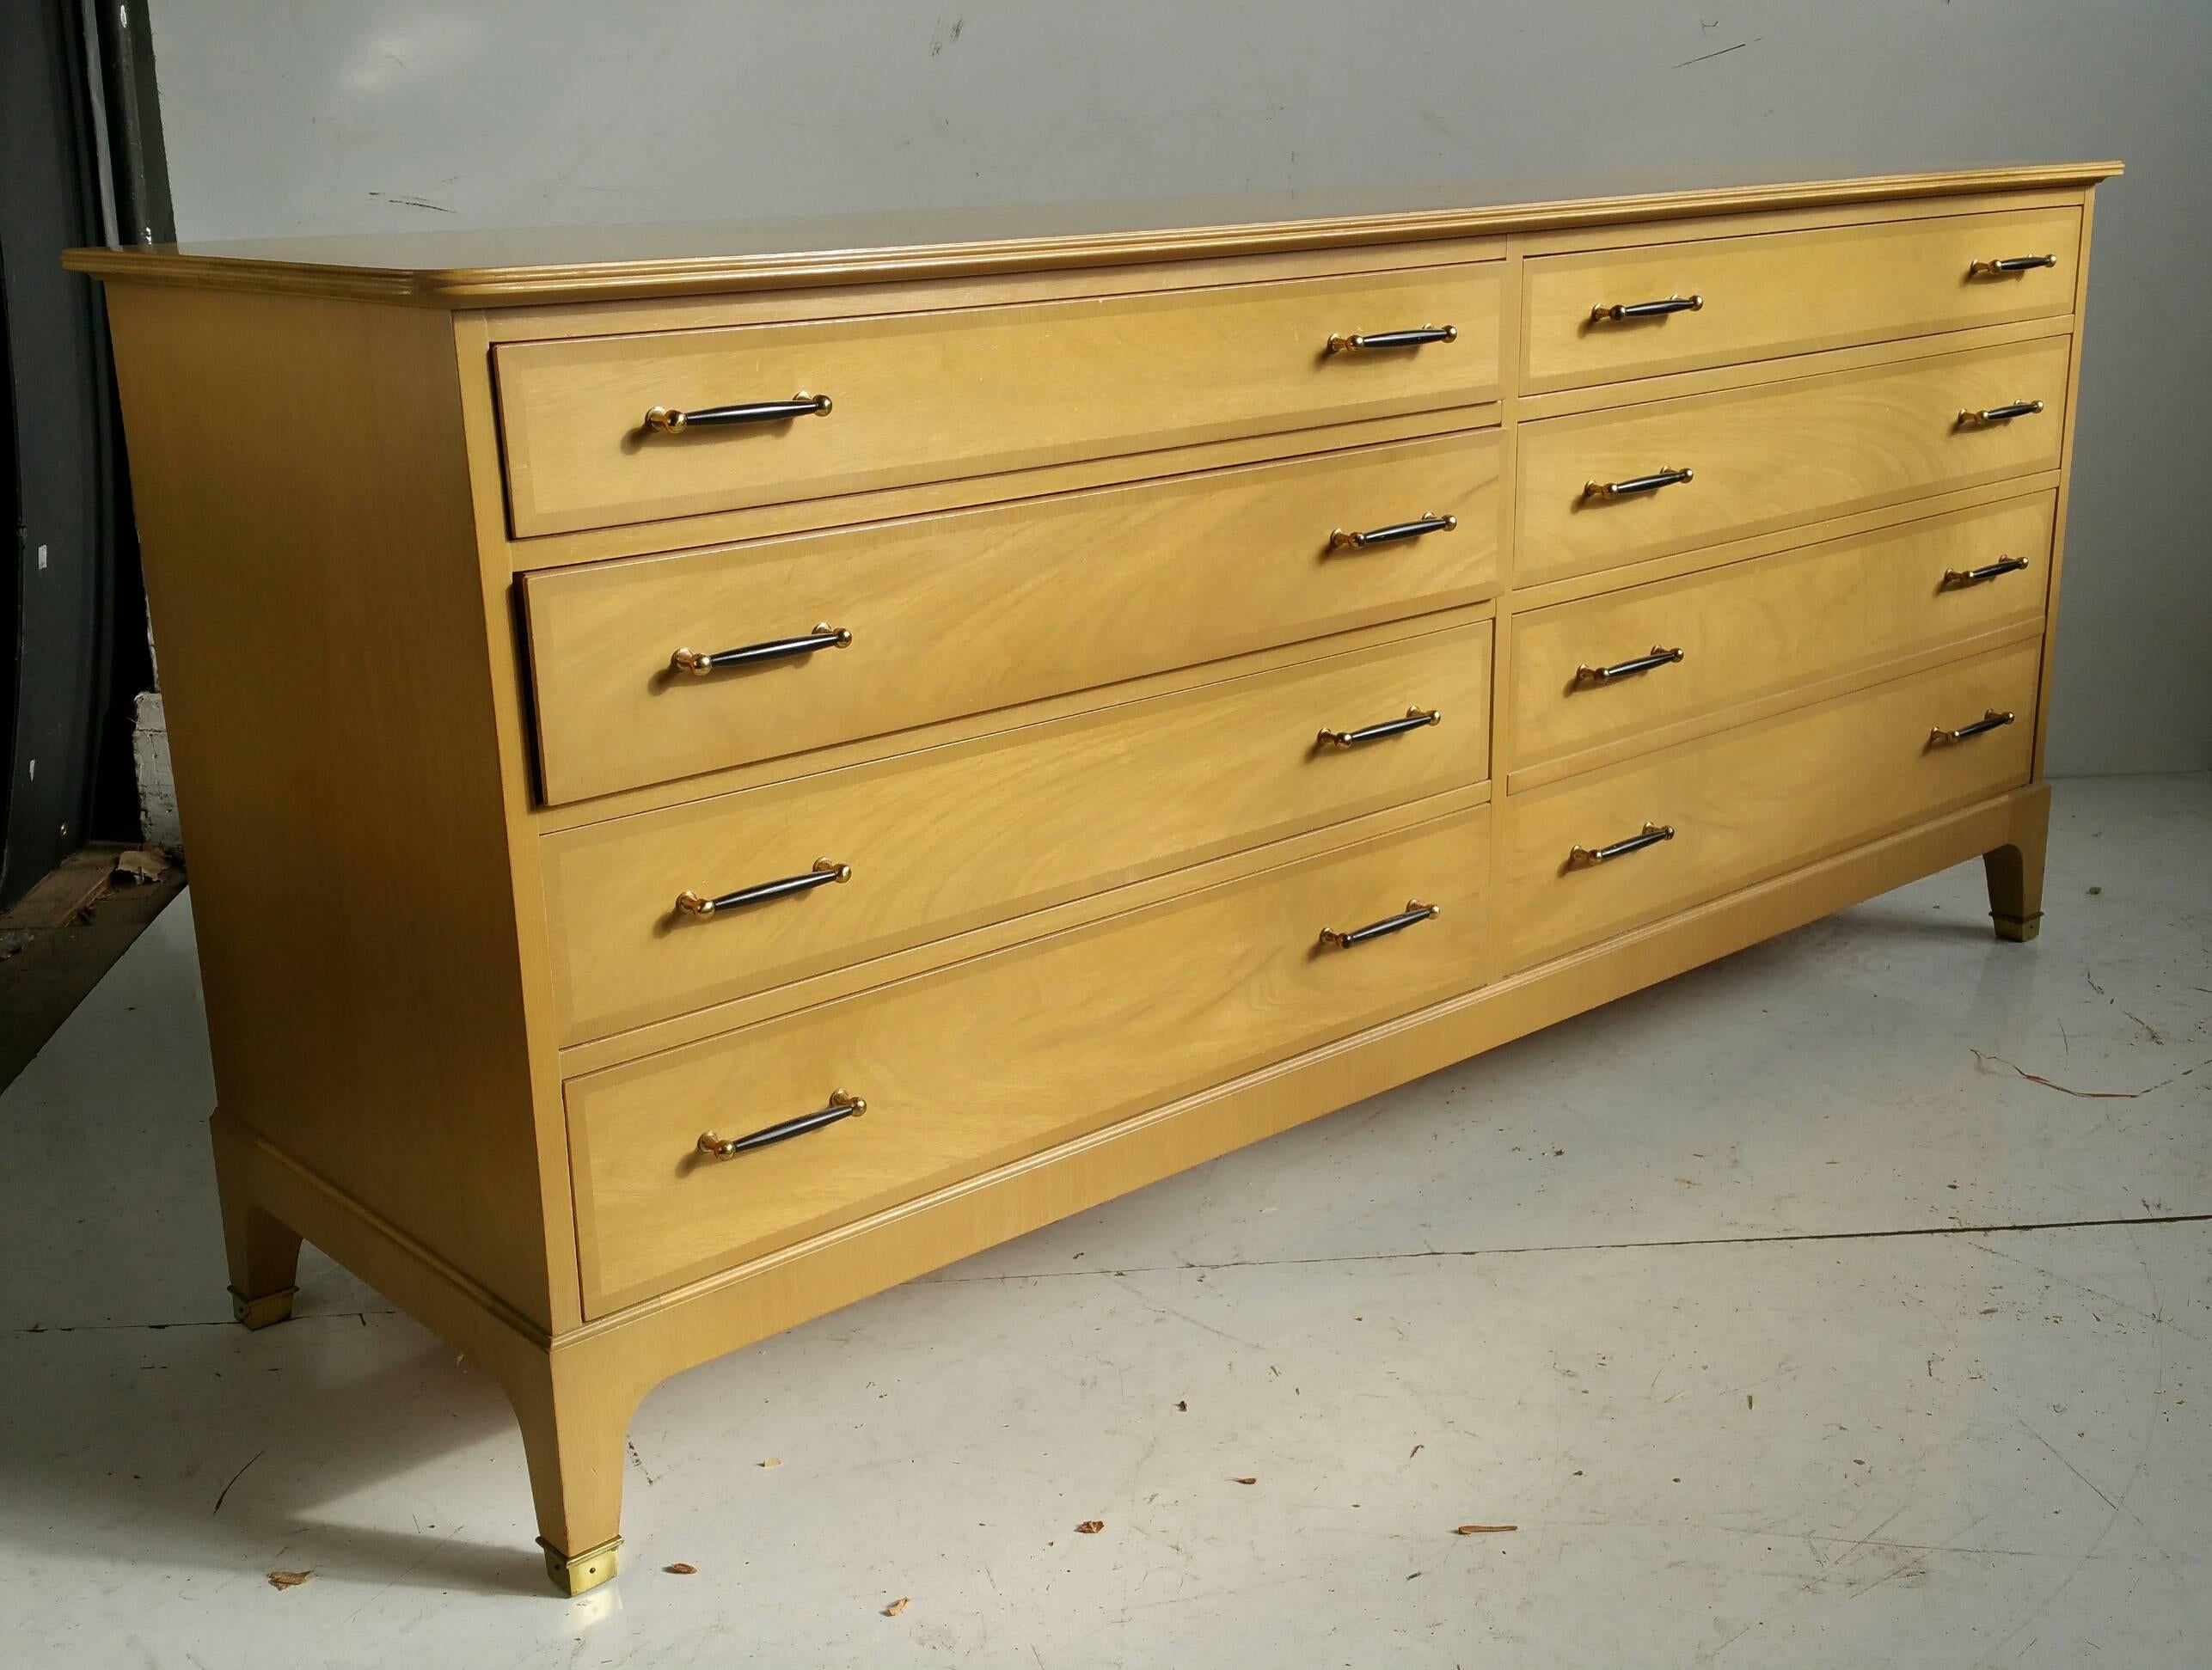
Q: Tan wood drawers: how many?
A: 8